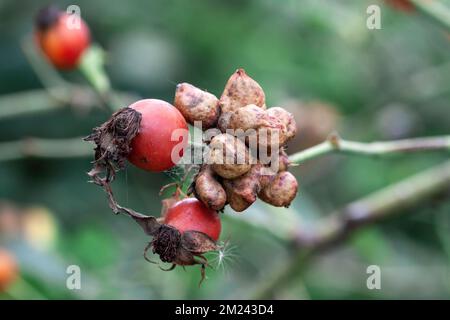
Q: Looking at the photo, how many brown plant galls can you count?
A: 8